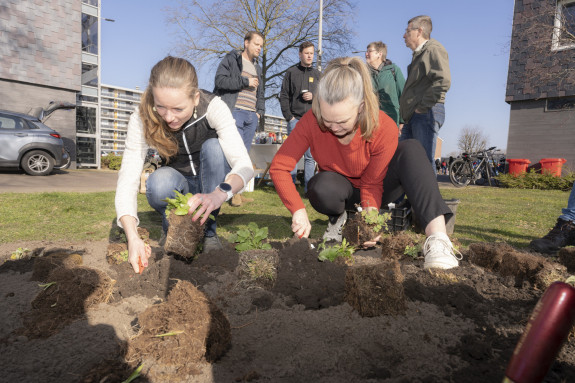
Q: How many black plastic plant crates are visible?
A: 1